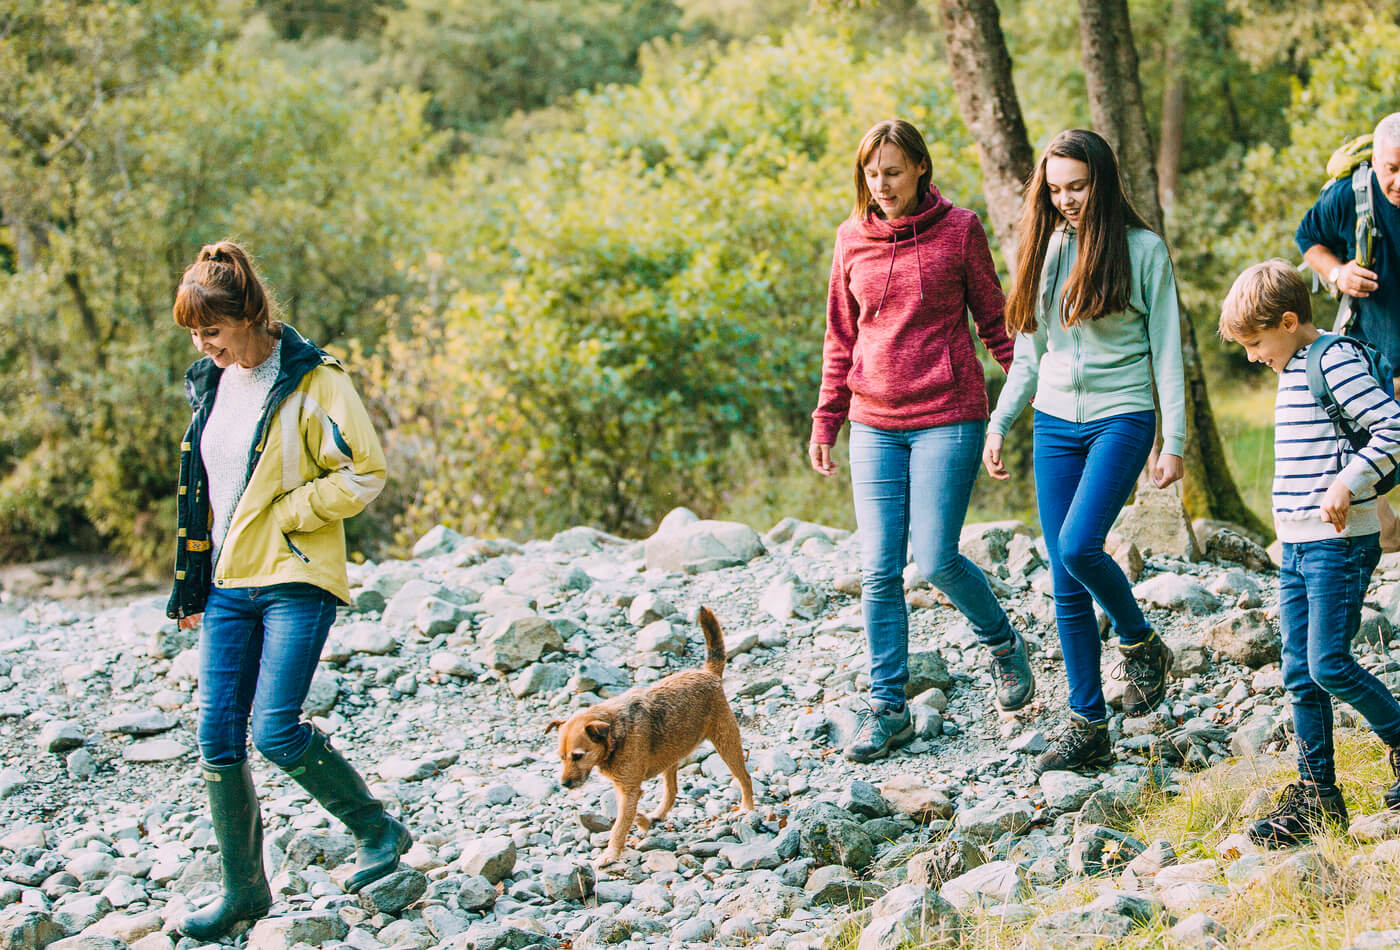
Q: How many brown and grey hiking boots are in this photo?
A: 4